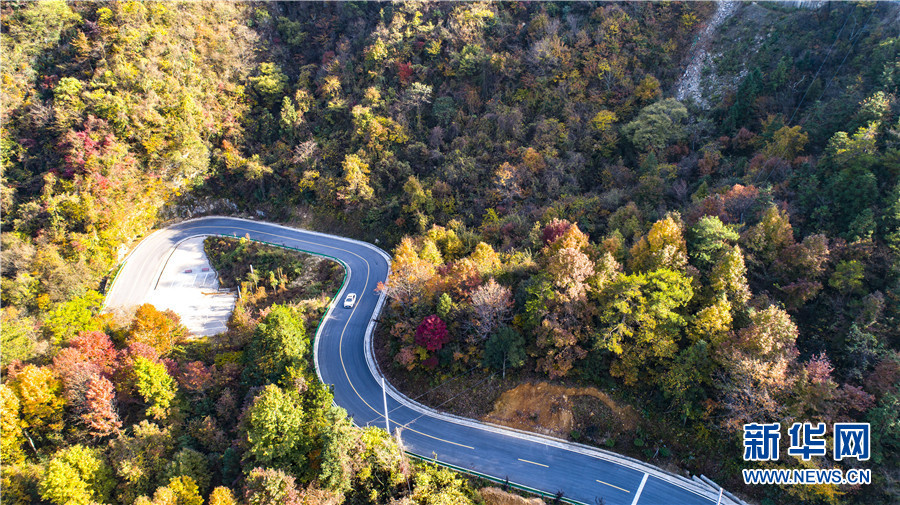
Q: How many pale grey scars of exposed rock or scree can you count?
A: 1